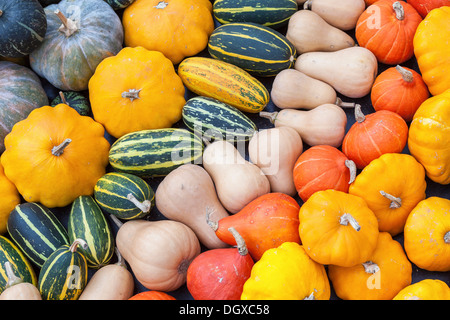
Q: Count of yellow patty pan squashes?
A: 12